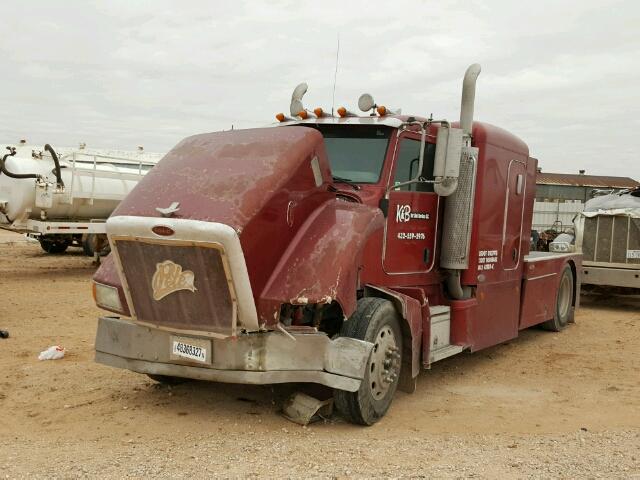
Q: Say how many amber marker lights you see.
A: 5